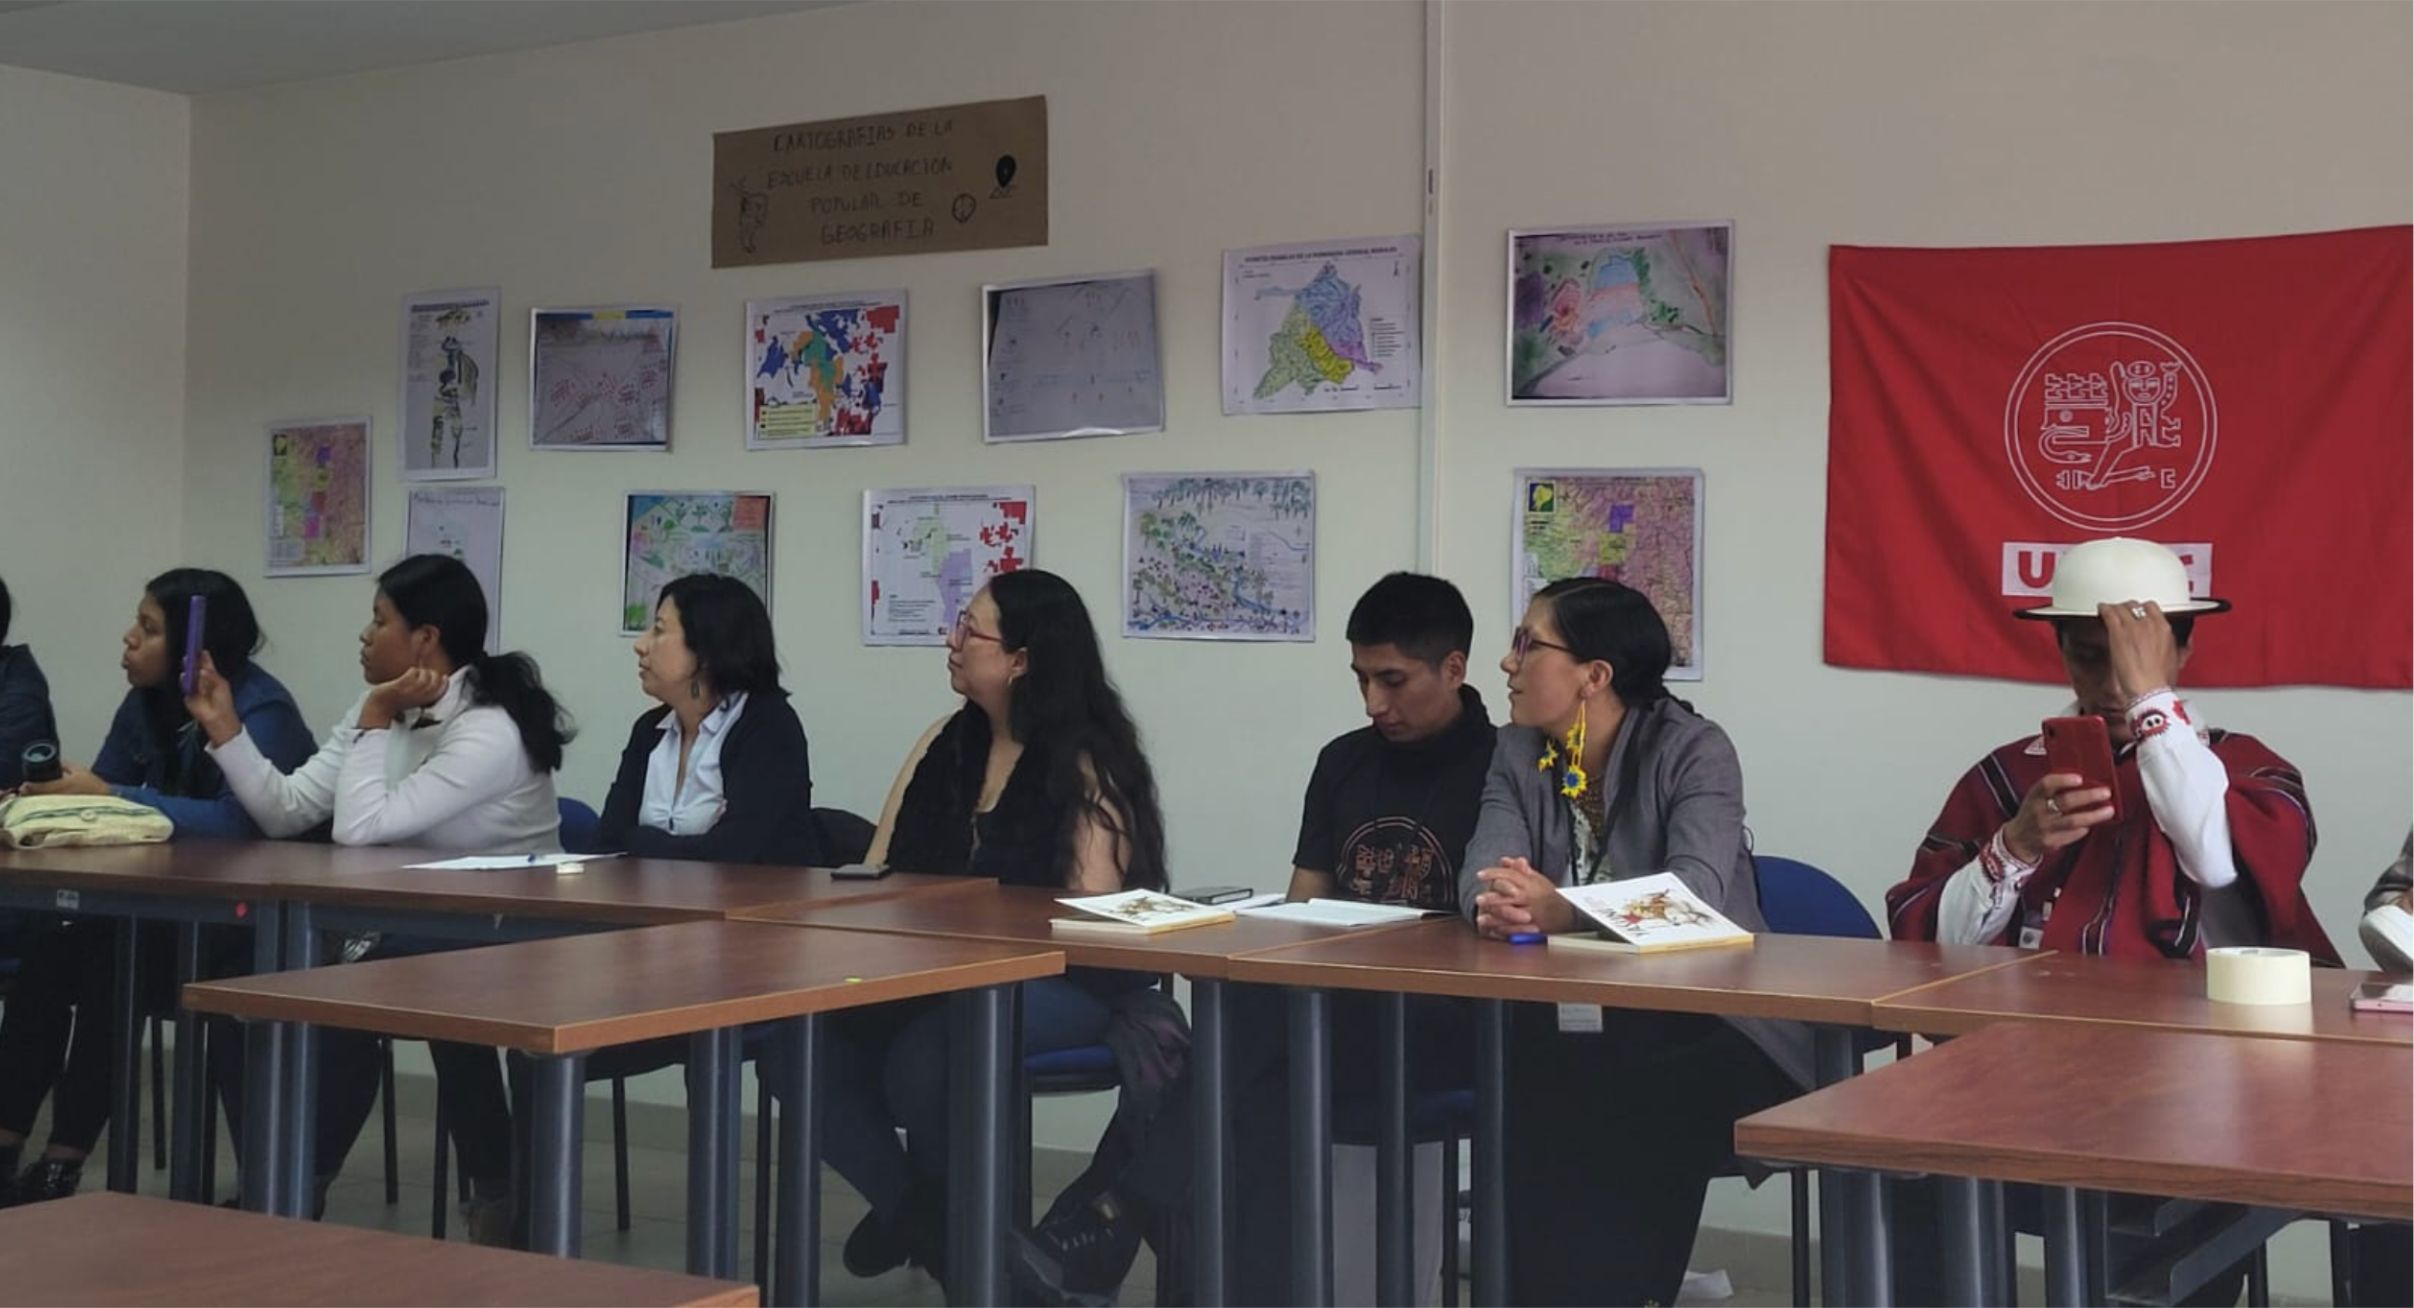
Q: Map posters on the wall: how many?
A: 12